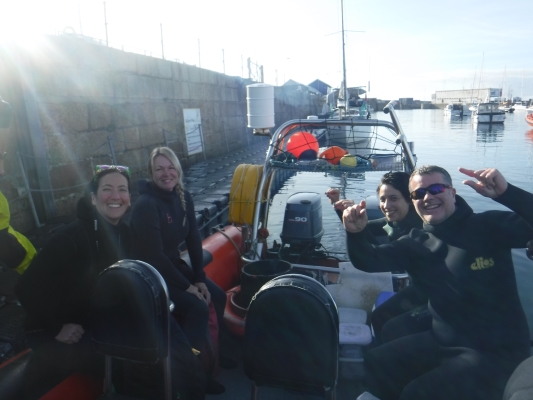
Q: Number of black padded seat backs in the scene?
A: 2